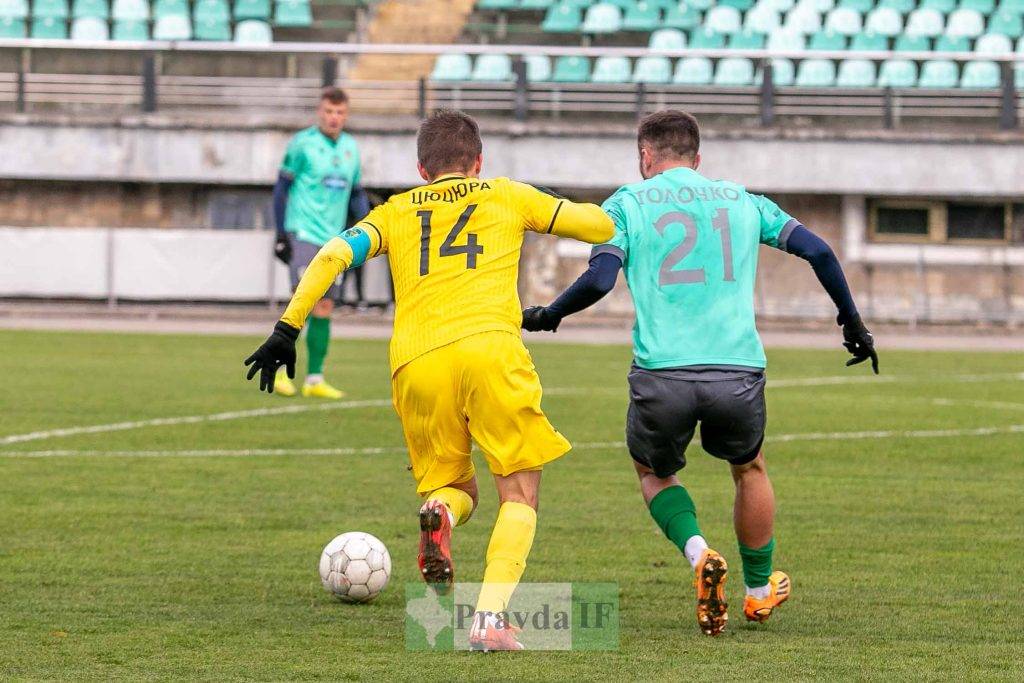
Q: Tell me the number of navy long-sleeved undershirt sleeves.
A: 4